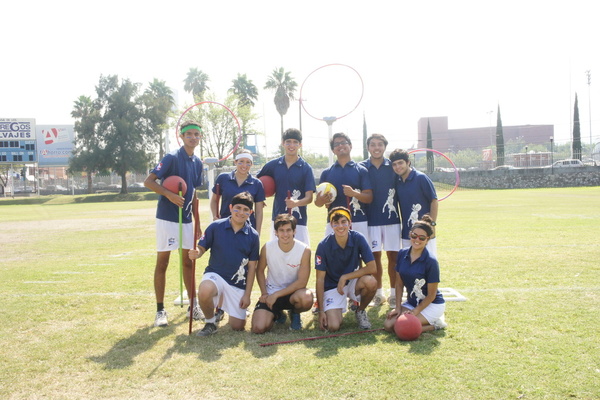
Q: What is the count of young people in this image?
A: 10